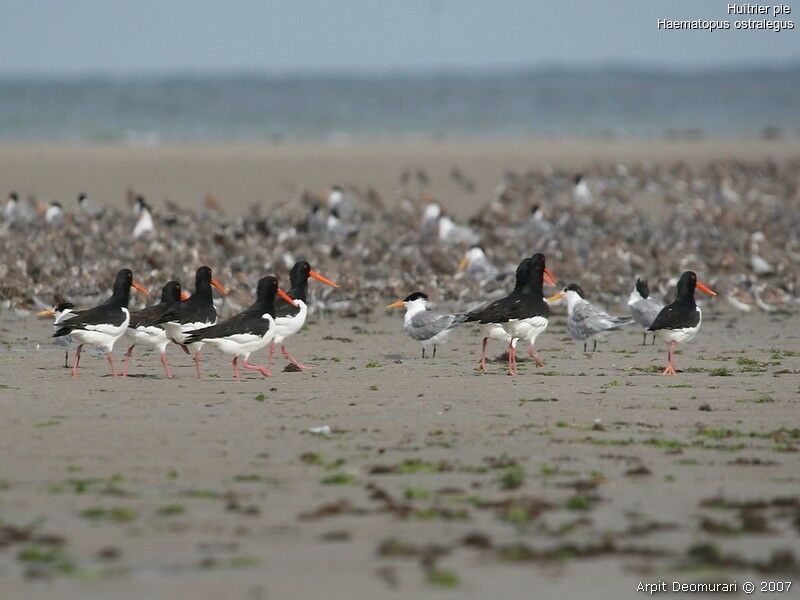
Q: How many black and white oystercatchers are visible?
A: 8